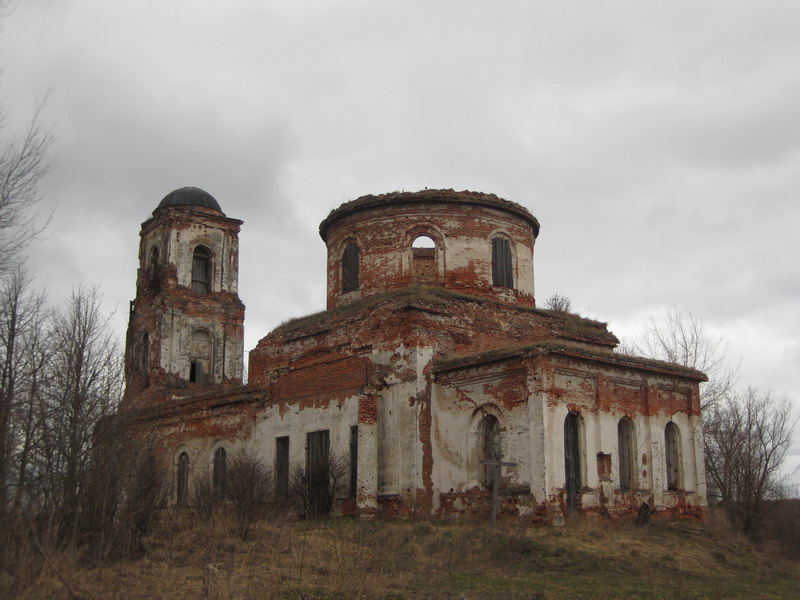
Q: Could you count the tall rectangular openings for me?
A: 3